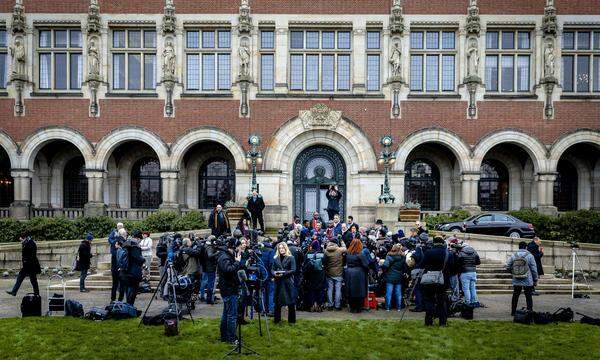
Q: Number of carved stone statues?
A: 7